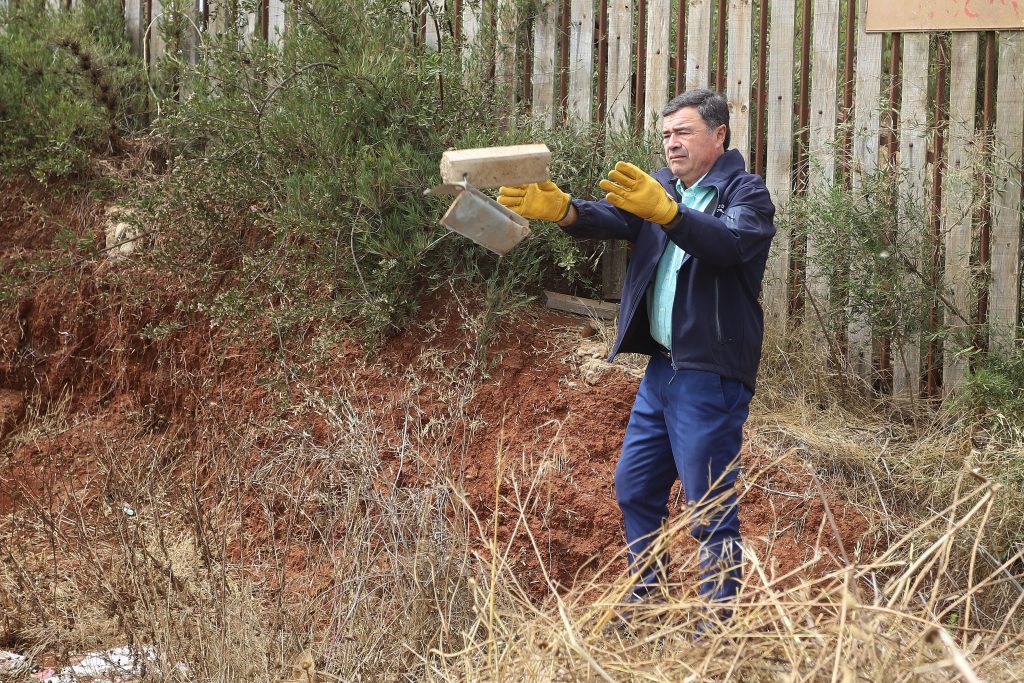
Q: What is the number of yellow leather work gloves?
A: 2